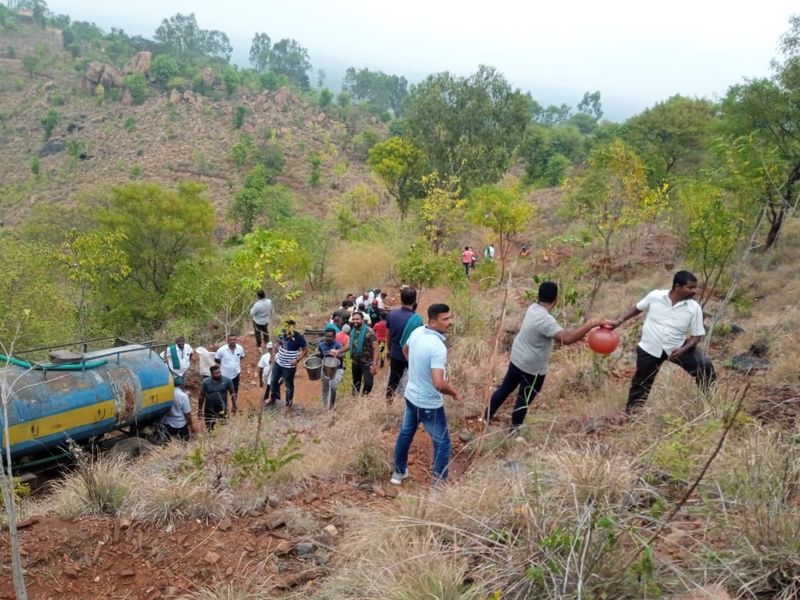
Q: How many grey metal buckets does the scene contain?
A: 2